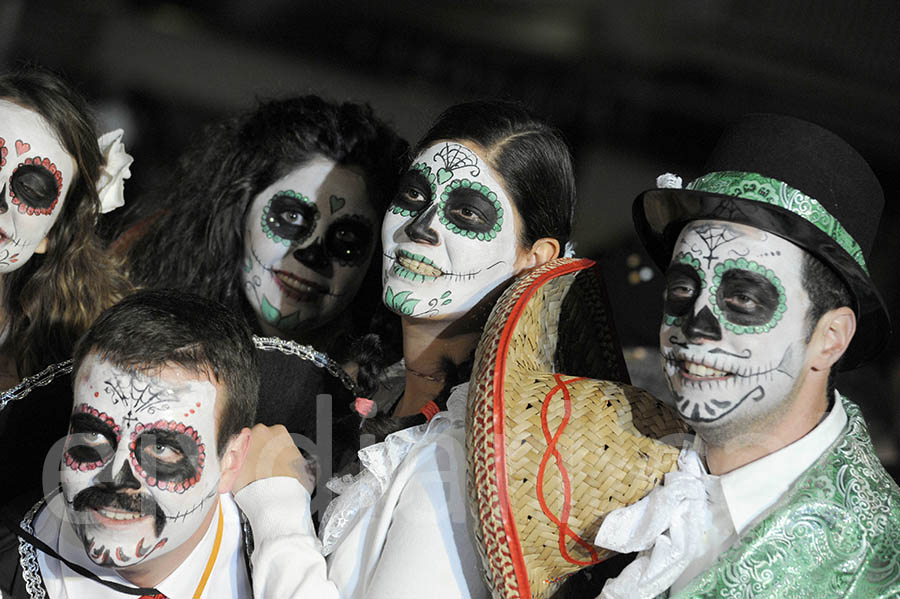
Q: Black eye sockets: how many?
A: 9